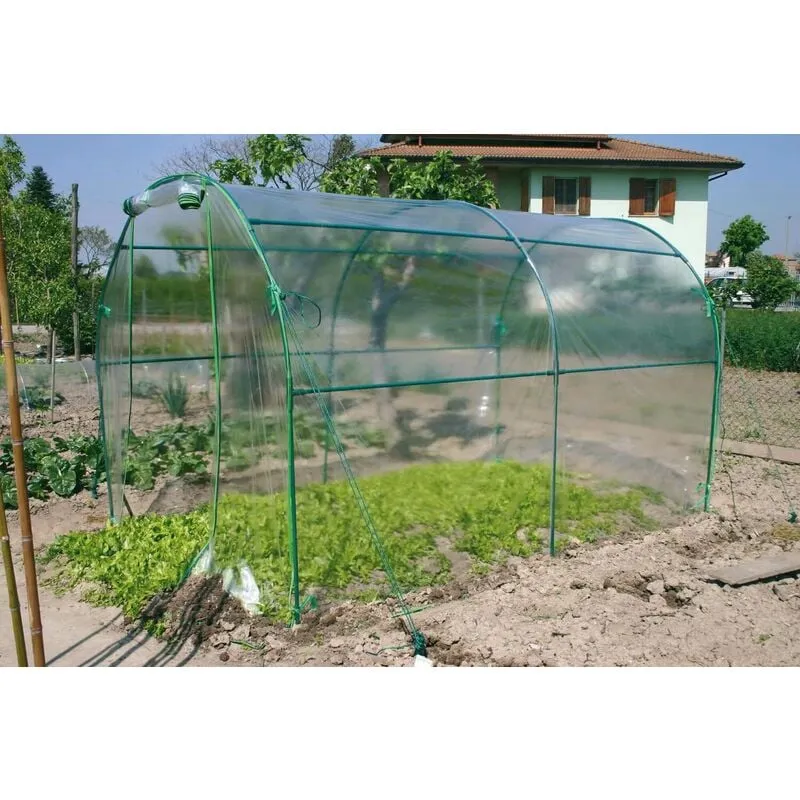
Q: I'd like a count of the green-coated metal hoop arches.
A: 3